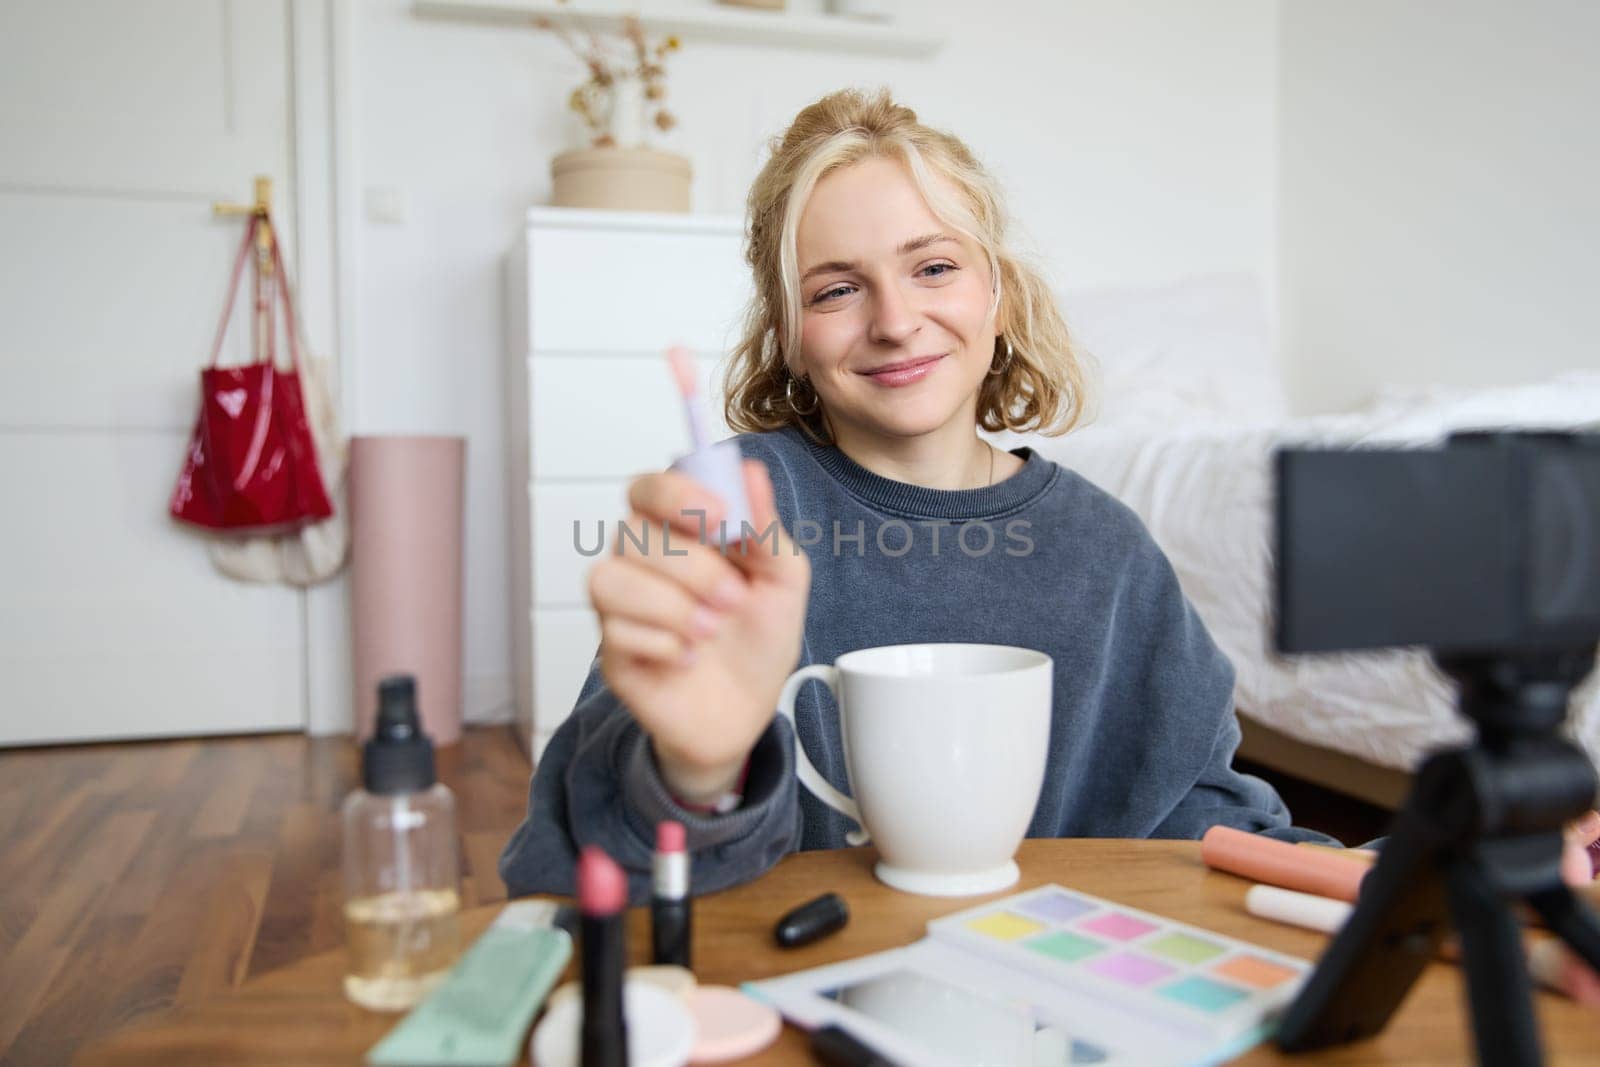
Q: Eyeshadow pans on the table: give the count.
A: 8